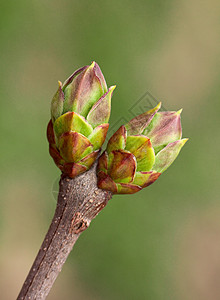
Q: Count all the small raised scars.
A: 1